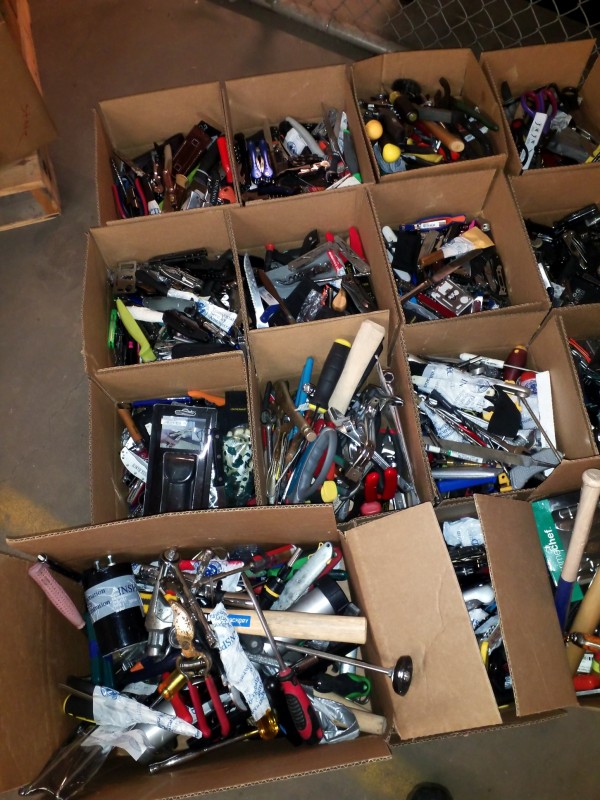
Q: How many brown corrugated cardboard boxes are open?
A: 15